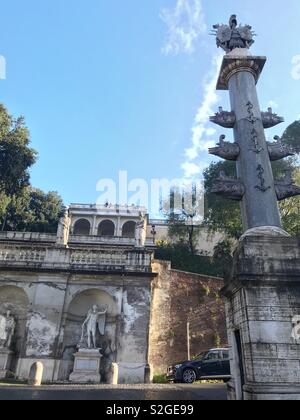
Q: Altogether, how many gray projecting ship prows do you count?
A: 6